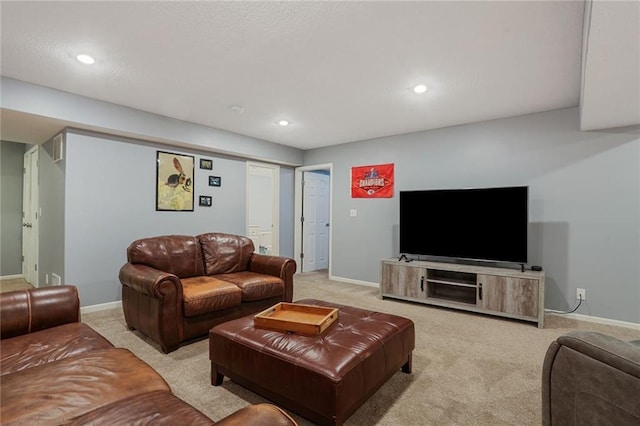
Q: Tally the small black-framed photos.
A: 3